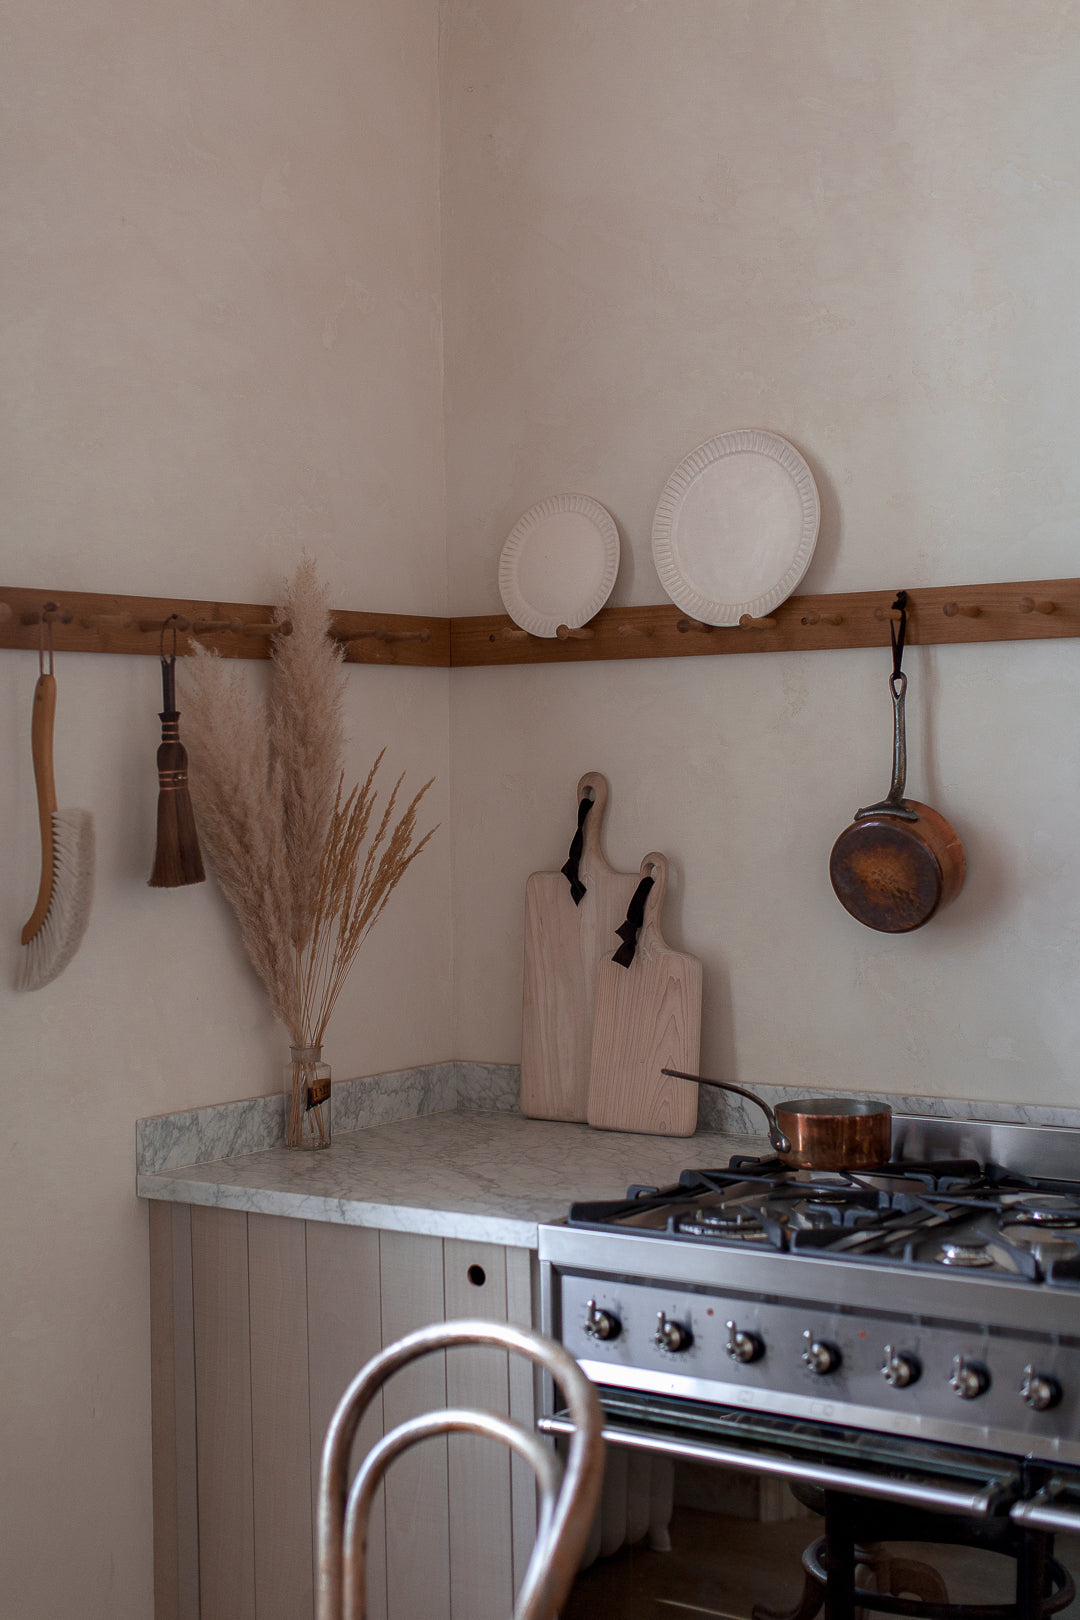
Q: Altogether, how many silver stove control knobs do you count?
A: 7